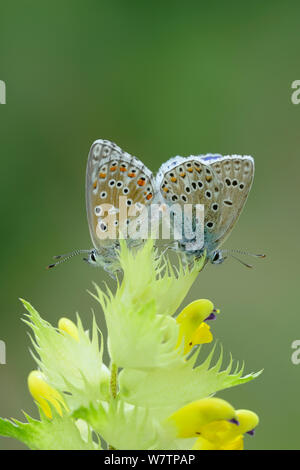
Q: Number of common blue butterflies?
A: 2